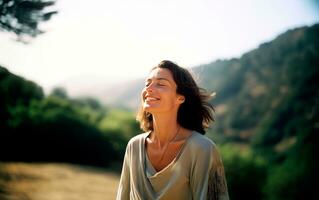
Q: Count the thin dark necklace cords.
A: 1